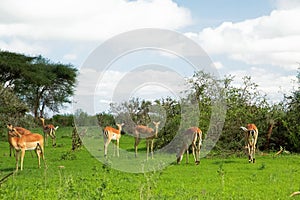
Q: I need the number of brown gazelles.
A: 7